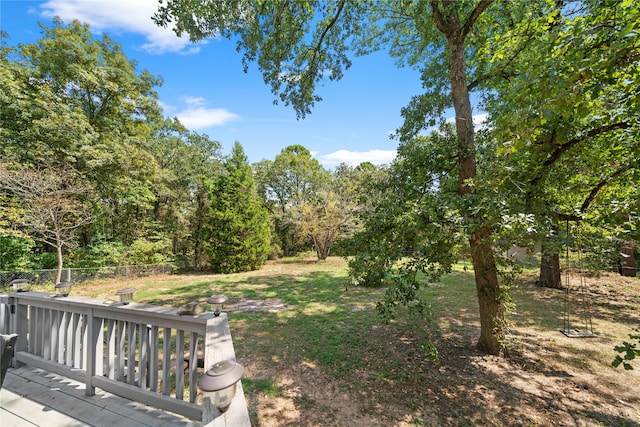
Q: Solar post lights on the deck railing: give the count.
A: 5